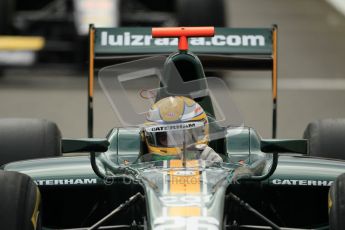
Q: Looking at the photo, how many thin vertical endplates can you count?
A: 2